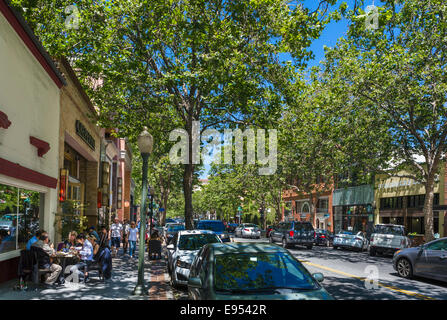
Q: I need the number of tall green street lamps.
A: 1